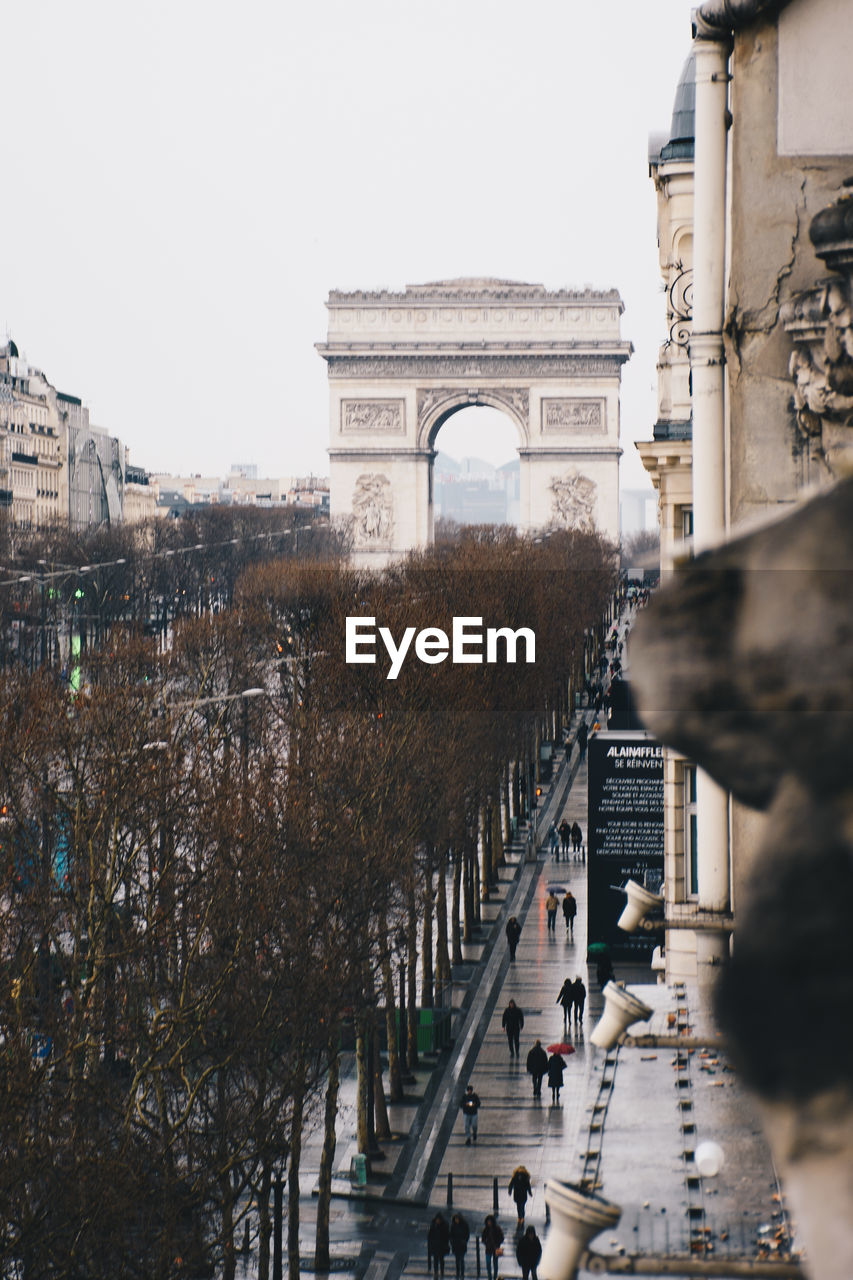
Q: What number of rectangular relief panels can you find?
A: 2